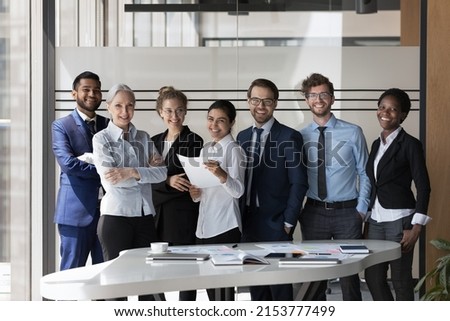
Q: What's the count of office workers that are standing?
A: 7